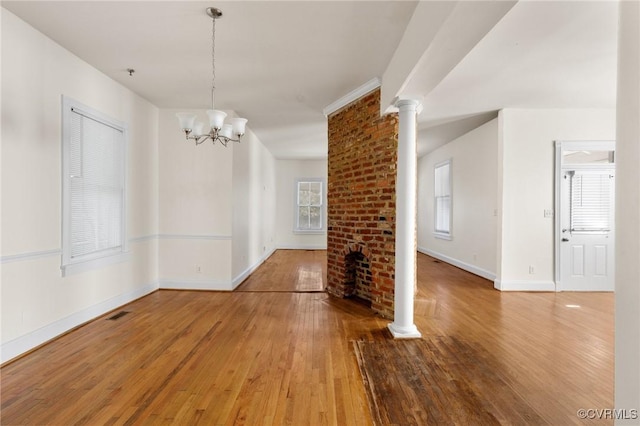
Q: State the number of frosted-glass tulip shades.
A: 5